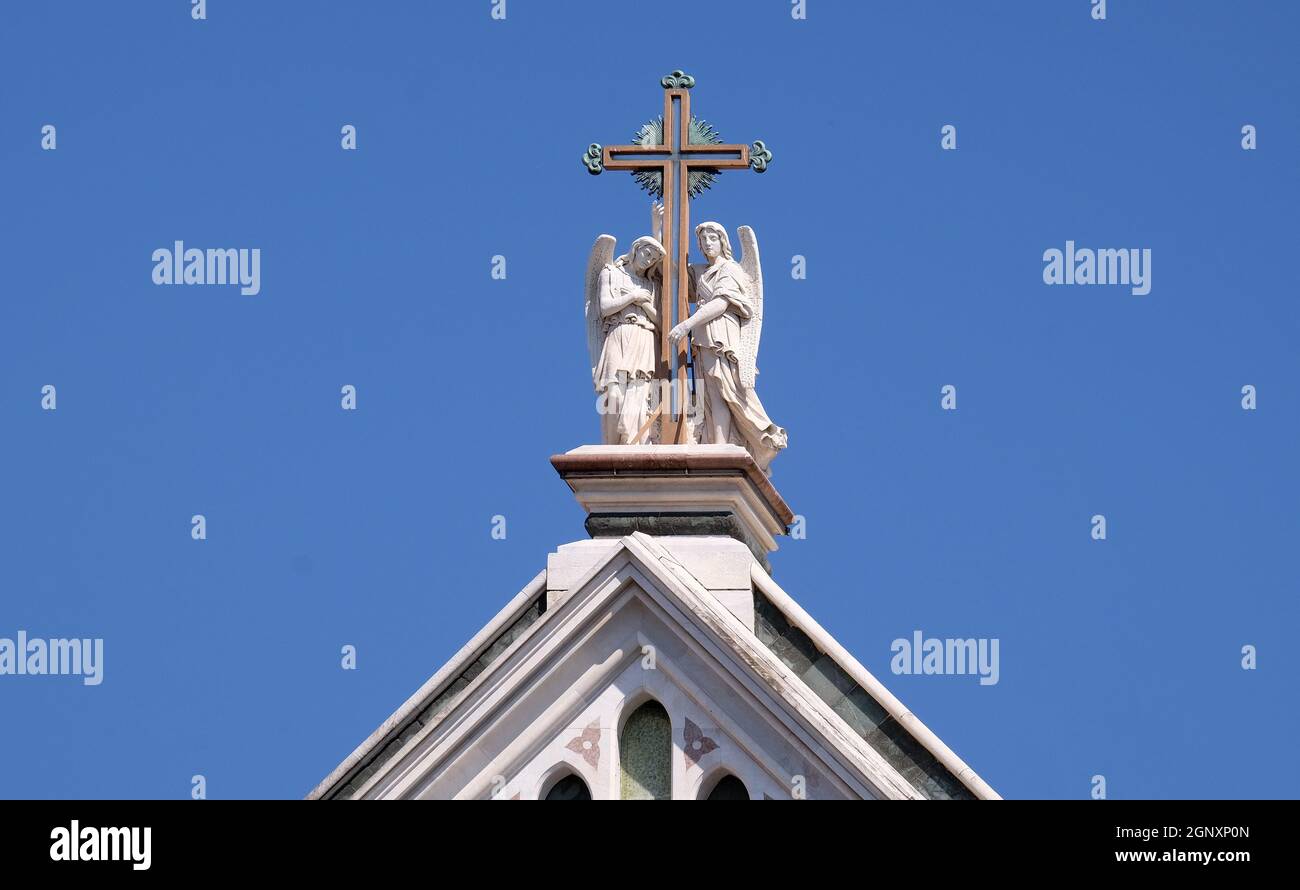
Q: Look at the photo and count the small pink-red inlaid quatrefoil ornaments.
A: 2